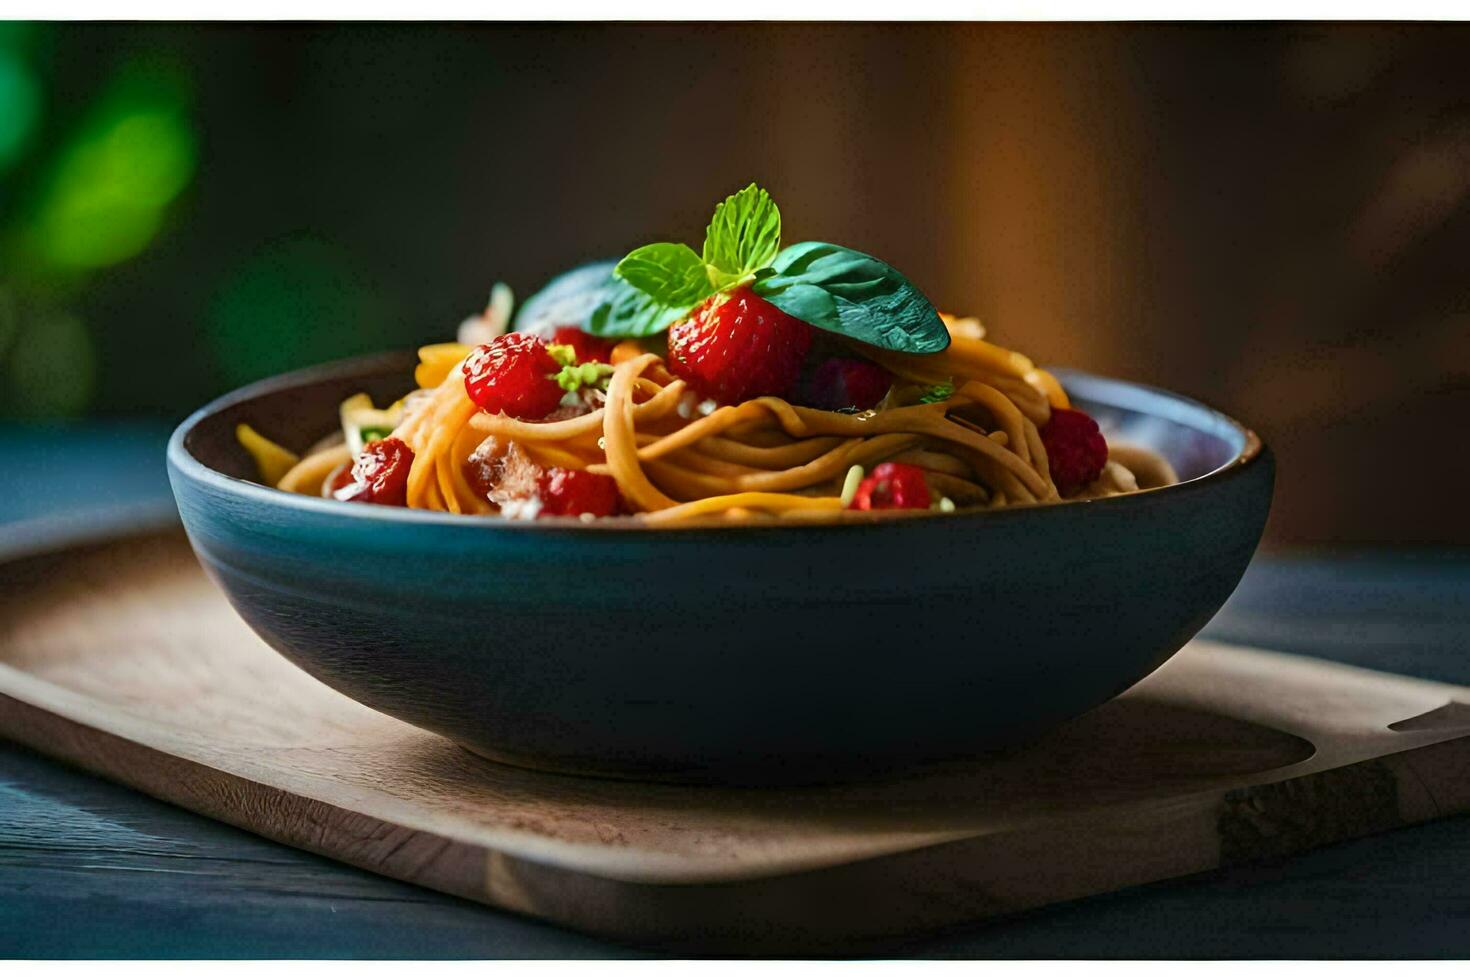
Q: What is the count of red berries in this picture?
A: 8